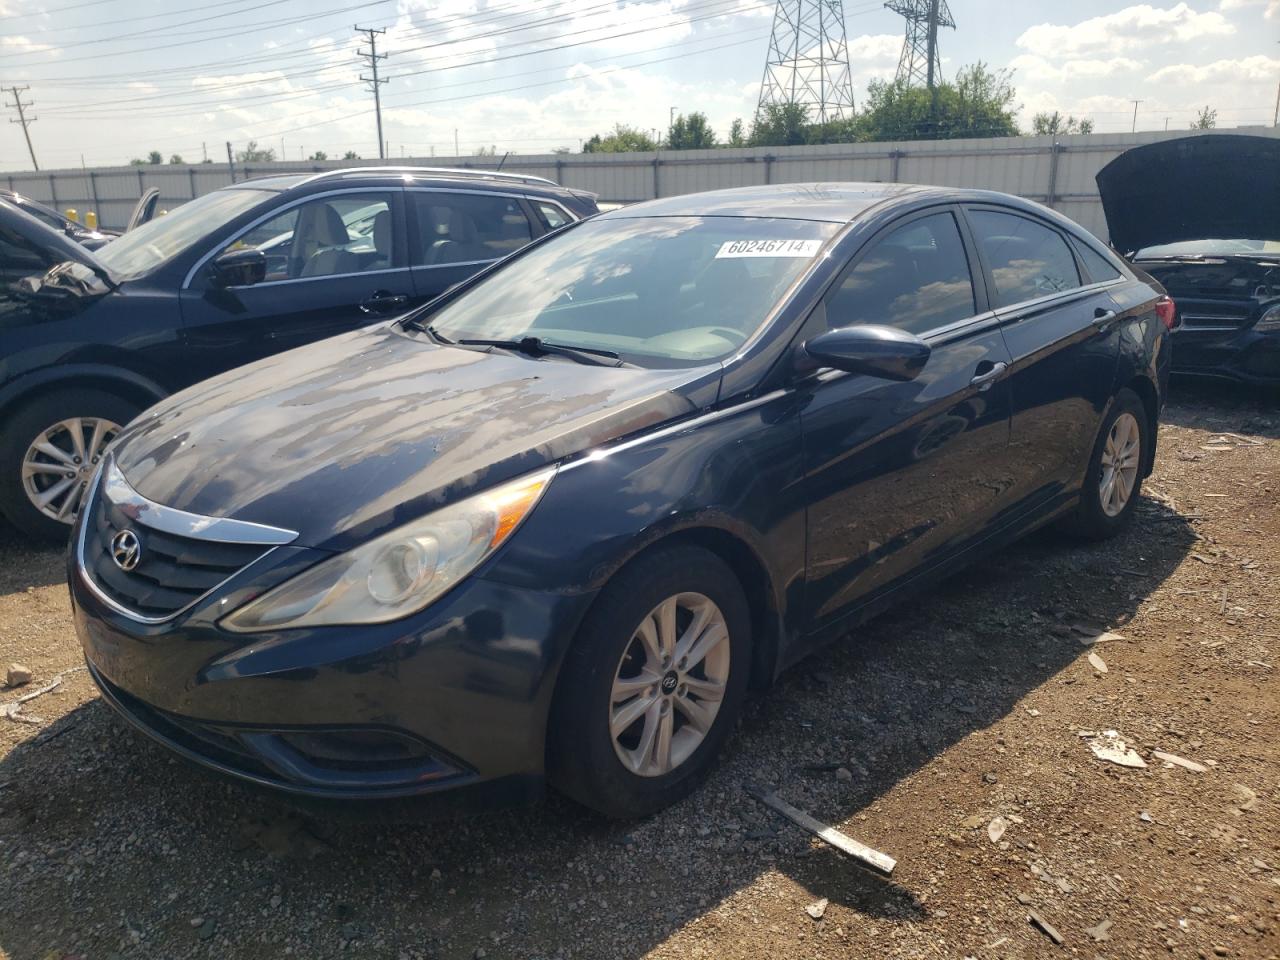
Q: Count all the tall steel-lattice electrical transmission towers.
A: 2